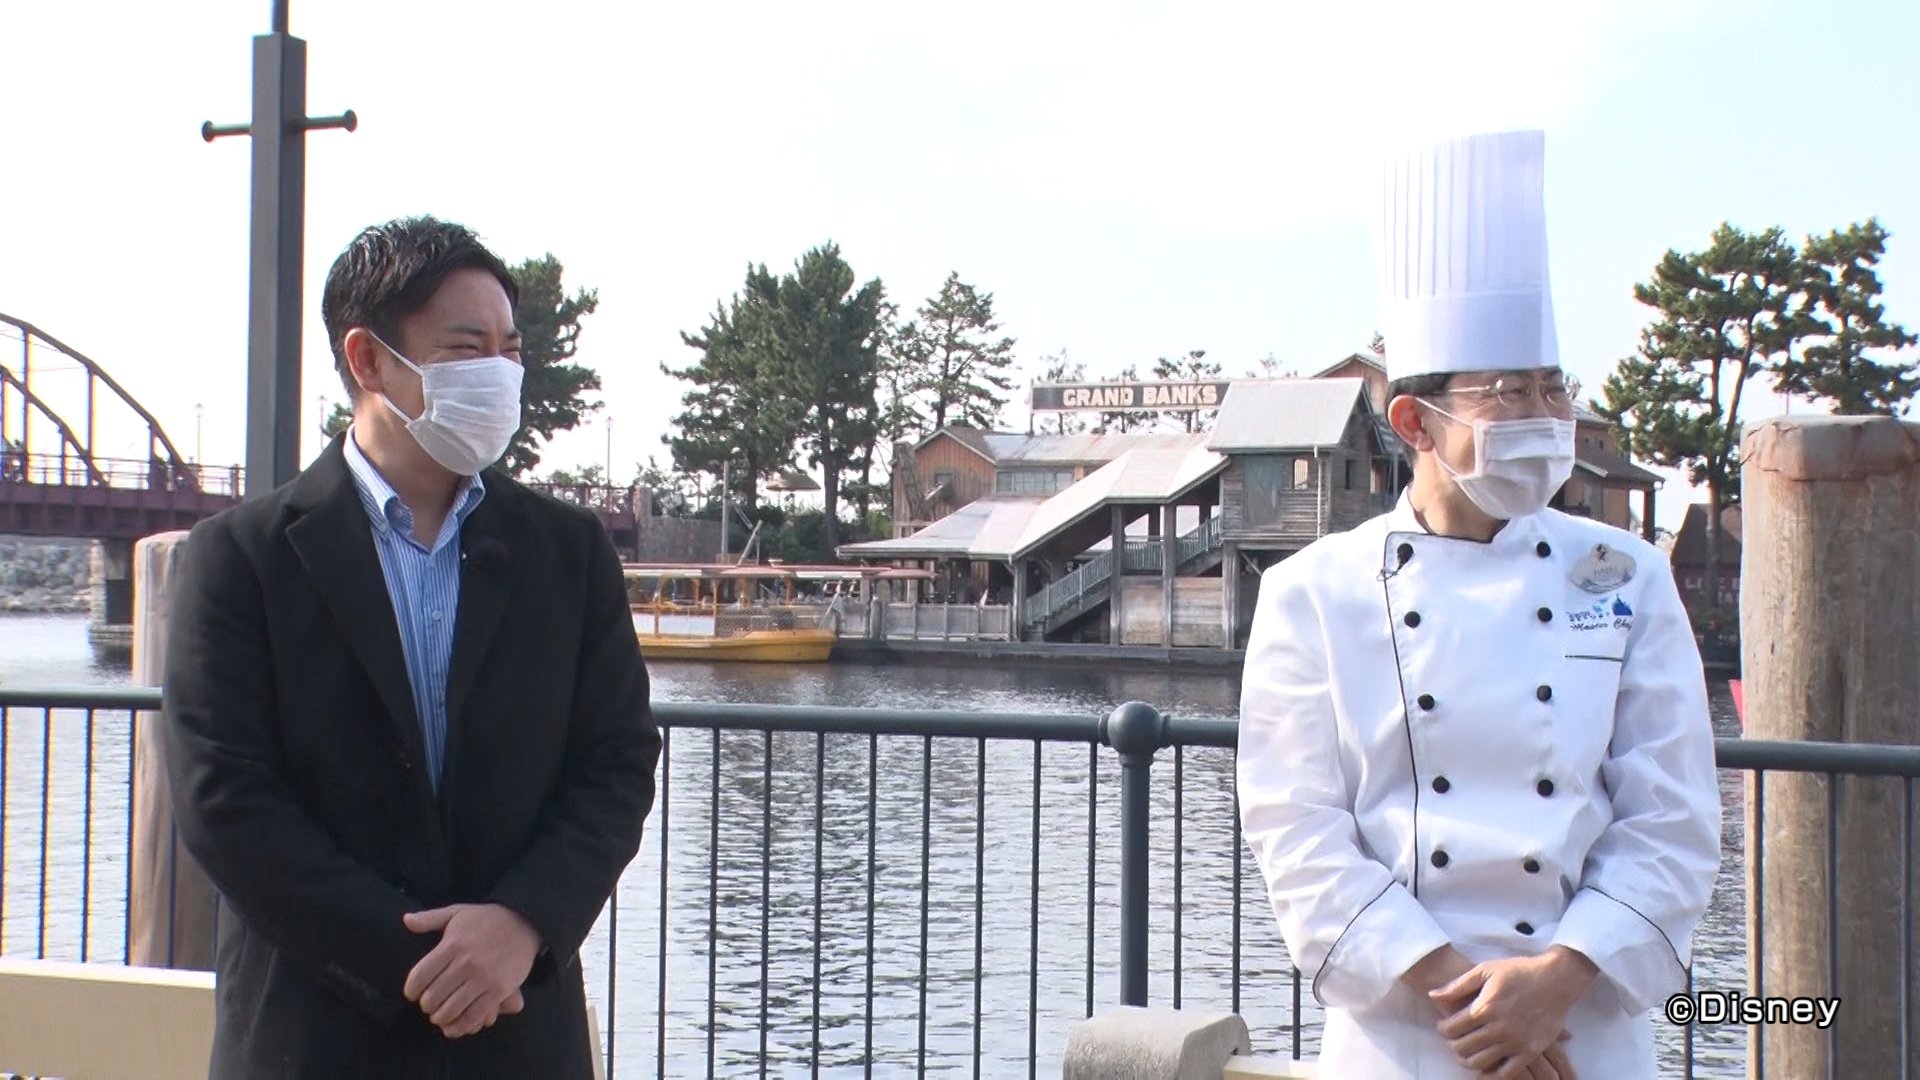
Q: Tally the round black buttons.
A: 11